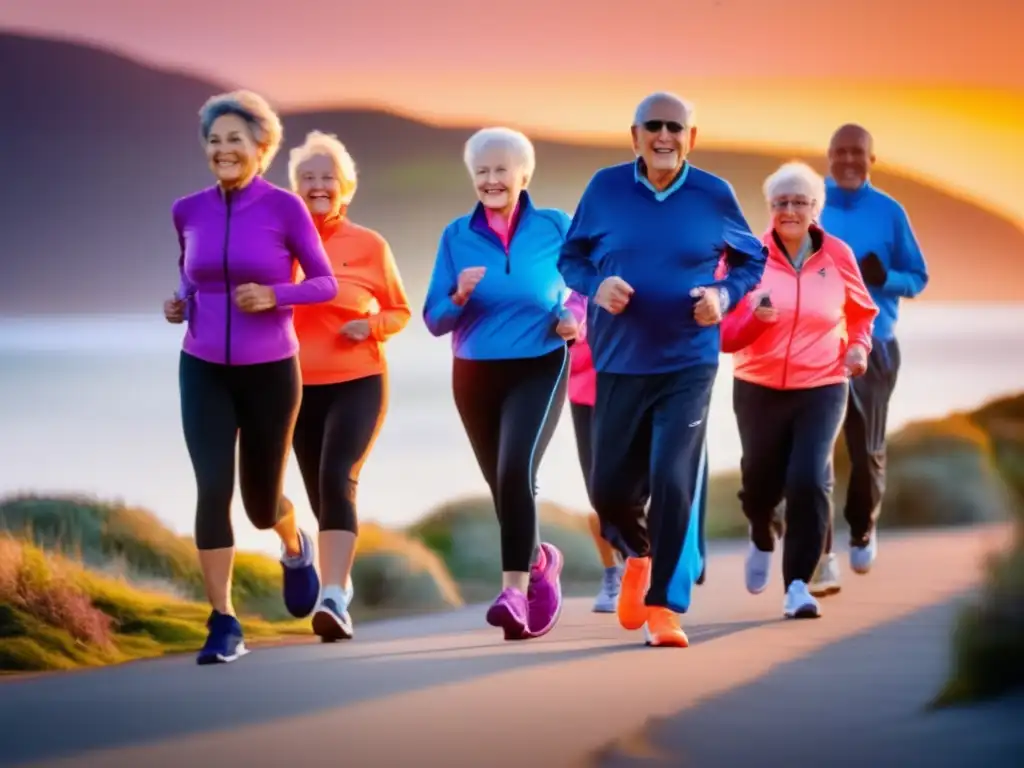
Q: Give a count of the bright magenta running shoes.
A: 2